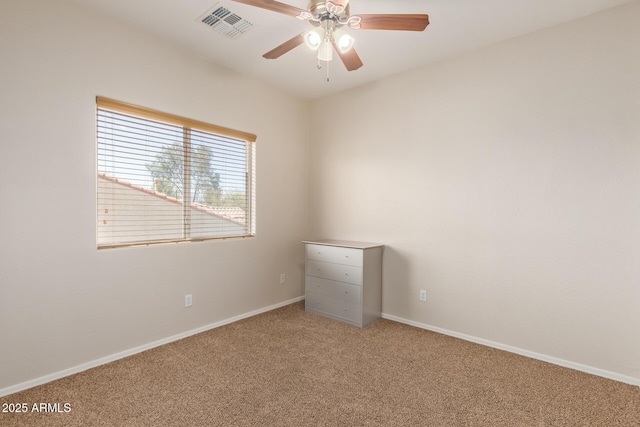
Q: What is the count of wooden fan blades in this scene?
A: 5